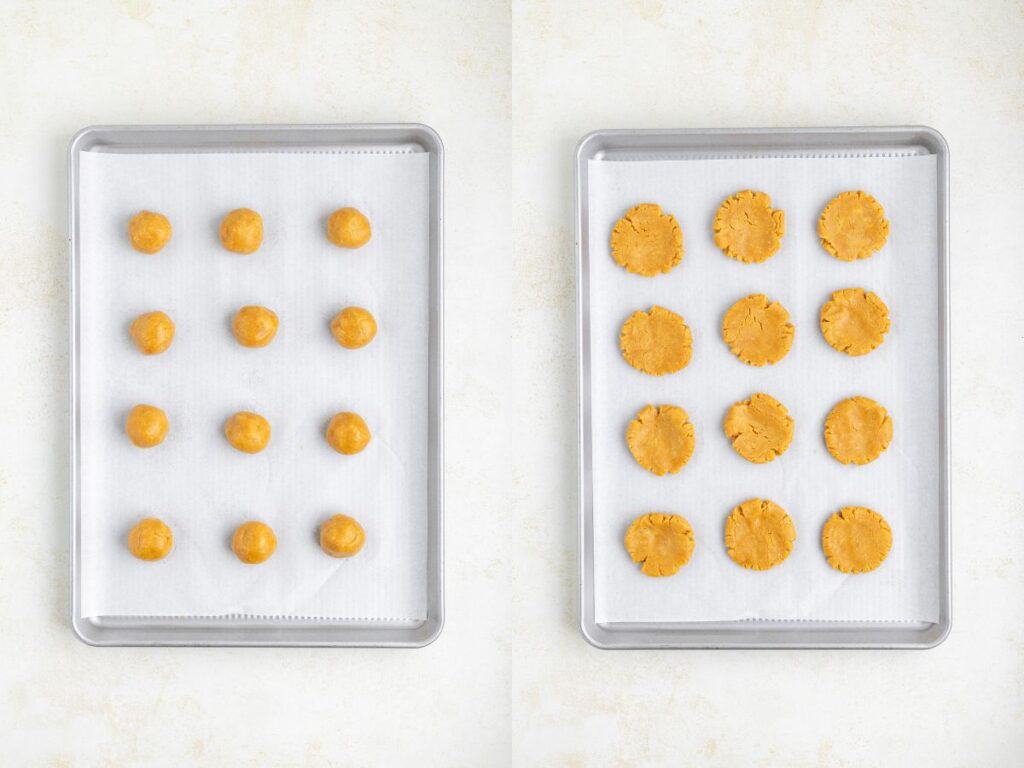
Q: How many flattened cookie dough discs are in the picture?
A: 12